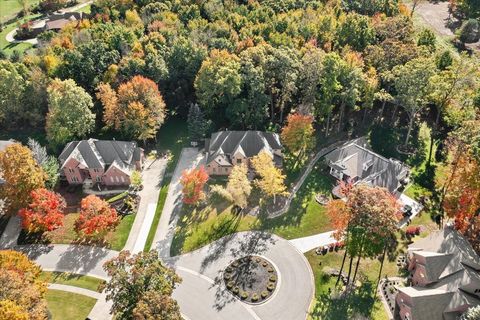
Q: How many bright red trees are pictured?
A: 3